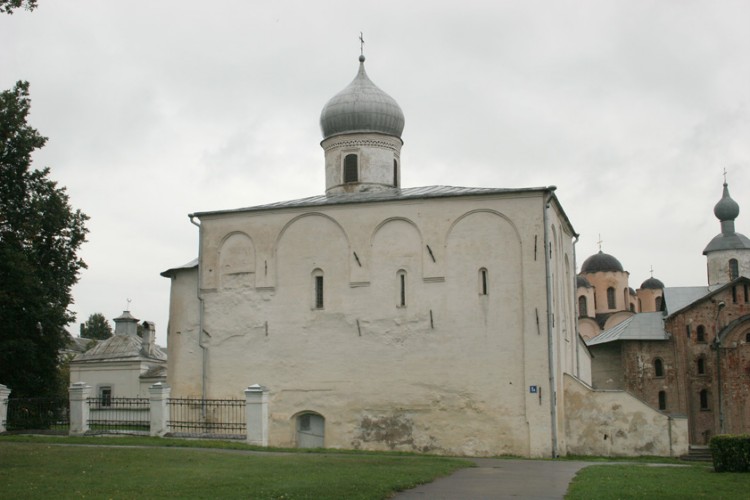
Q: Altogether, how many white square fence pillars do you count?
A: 4